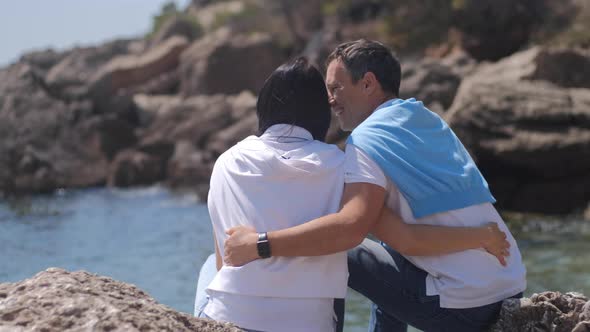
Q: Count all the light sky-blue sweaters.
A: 1